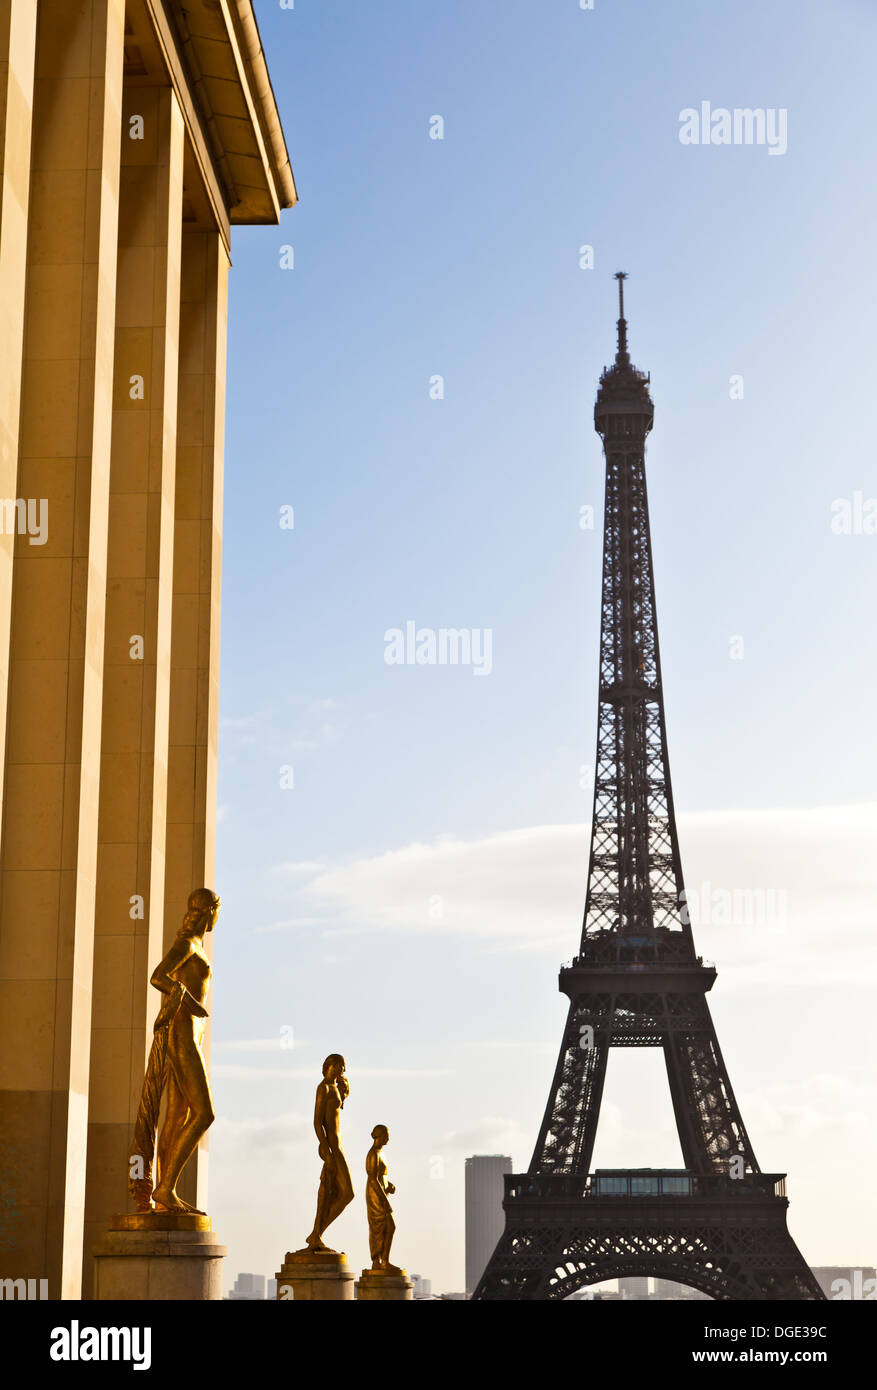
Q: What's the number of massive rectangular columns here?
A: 4